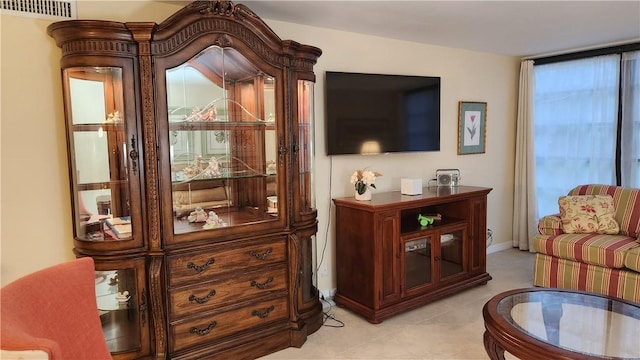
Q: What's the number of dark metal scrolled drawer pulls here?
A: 6